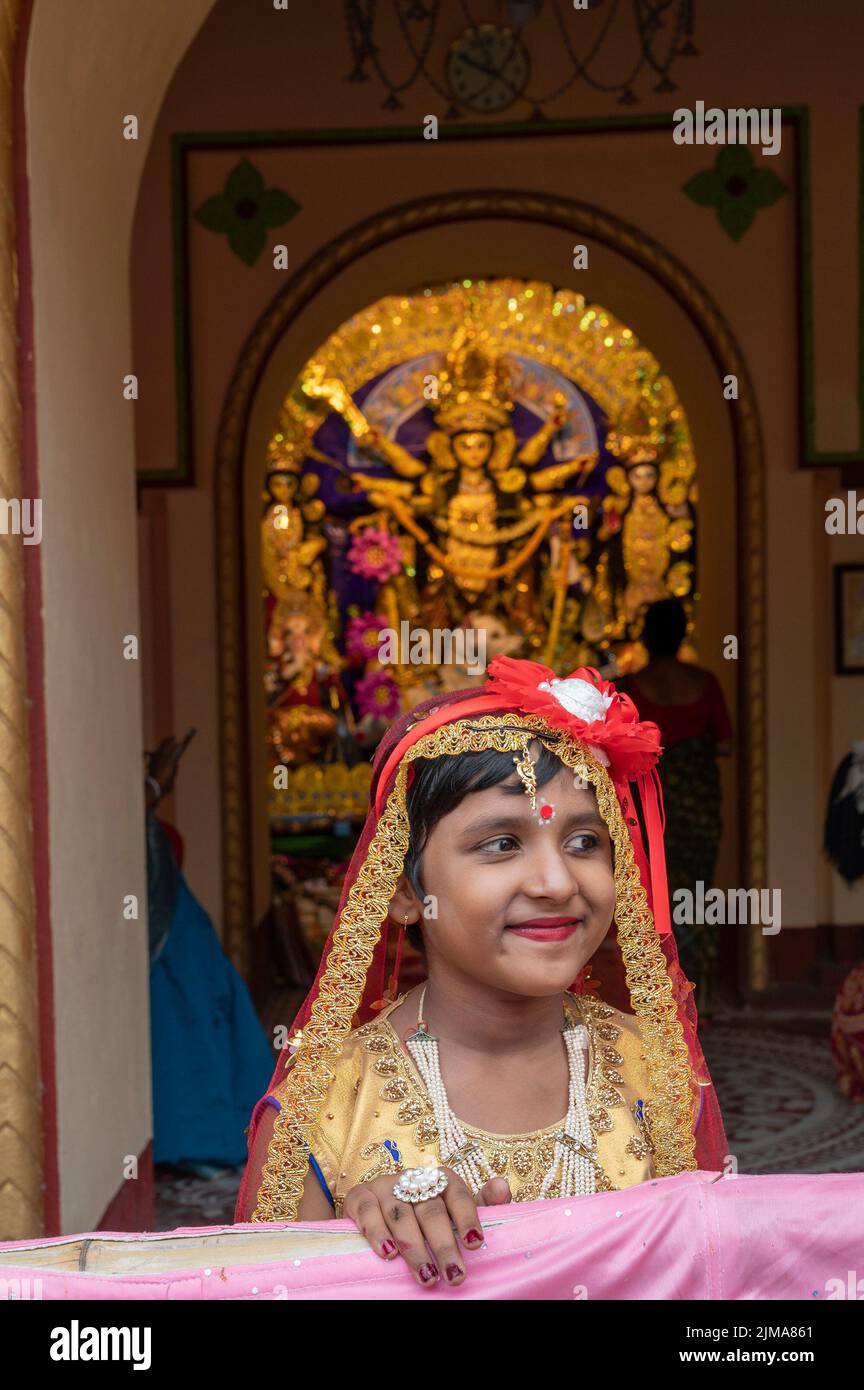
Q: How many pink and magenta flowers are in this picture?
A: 3